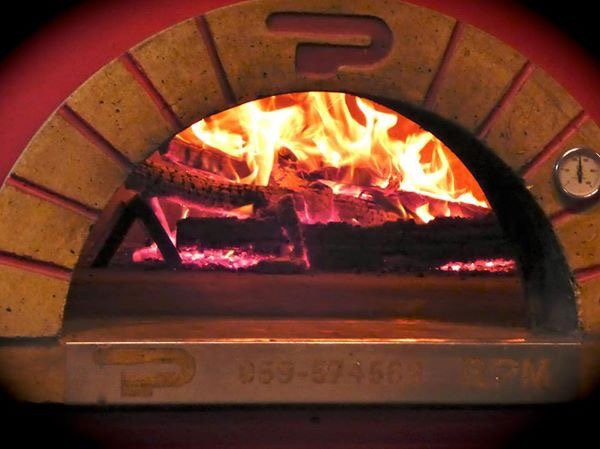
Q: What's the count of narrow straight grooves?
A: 10